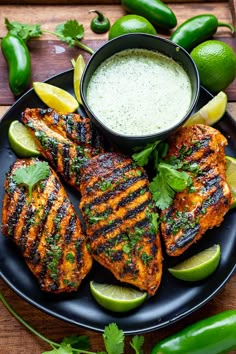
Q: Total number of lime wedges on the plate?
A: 4